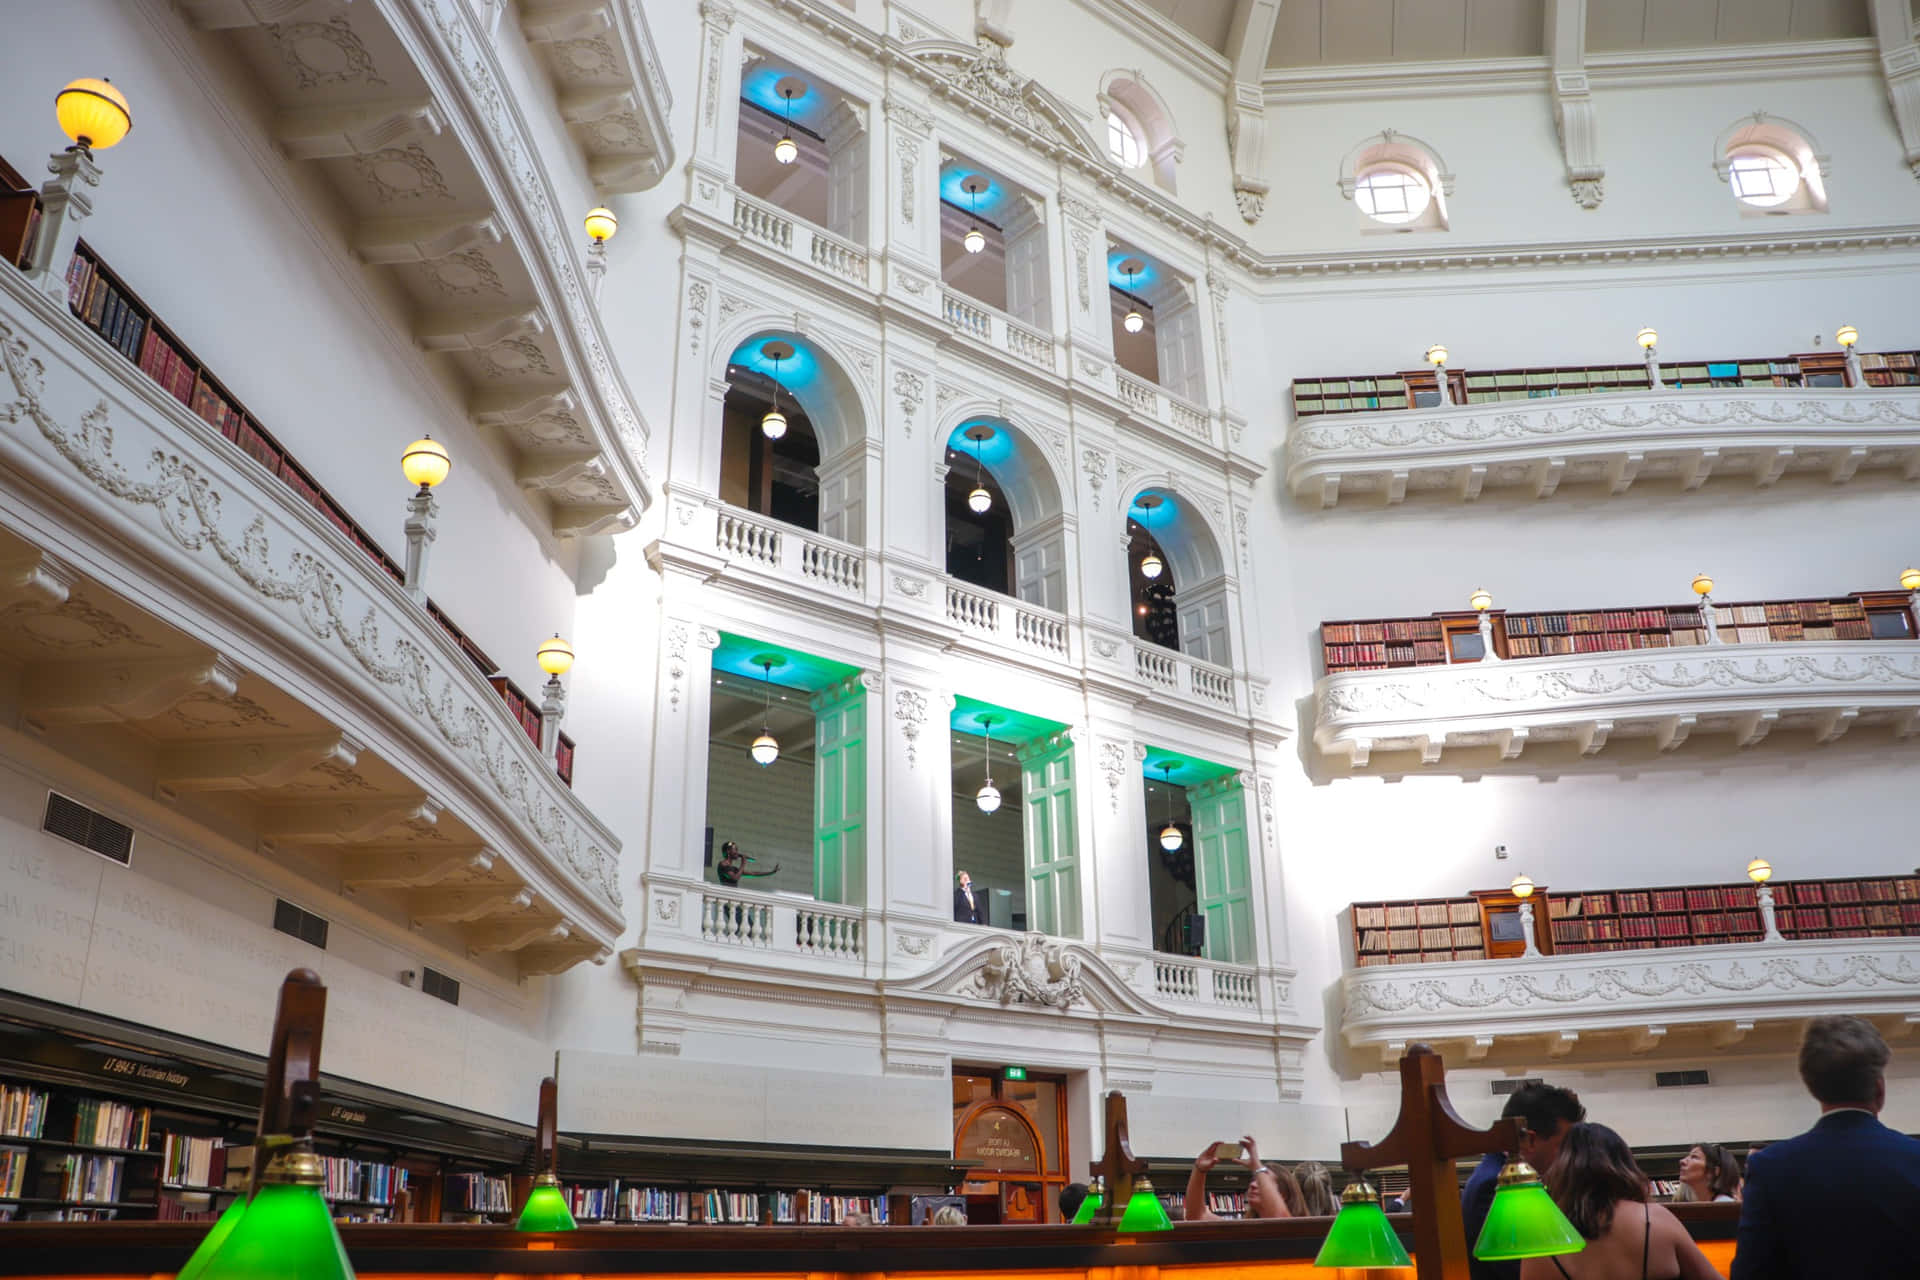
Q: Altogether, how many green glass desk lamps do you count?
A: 7